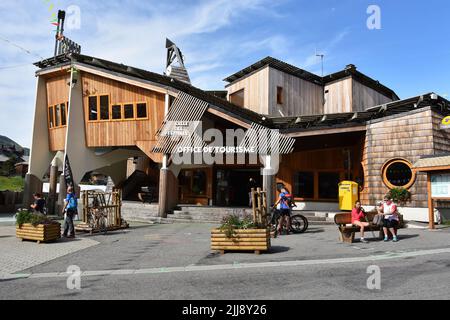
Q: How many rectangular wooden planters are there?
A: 2